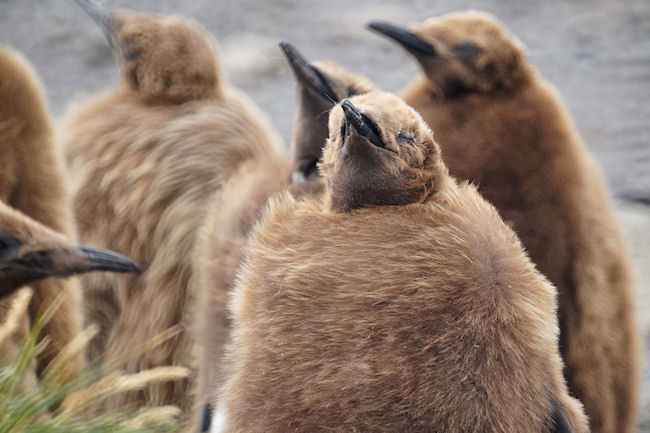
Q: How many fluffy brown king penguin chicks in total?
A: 6